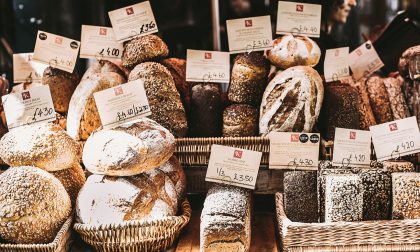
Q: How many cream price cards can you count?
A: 15